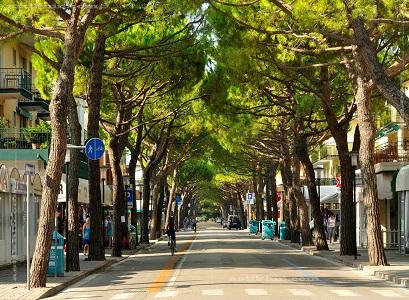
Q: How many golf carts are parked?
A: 0